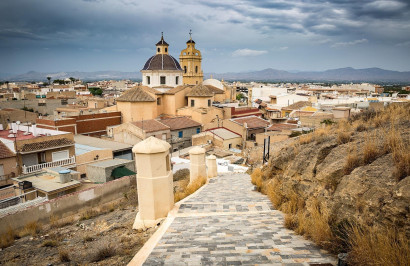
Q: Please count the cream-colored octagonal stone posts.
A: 3